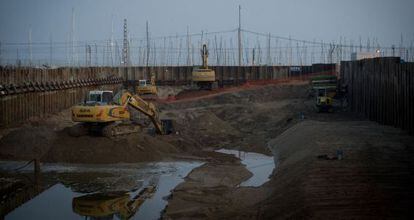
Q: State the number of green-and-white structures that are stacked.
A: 2